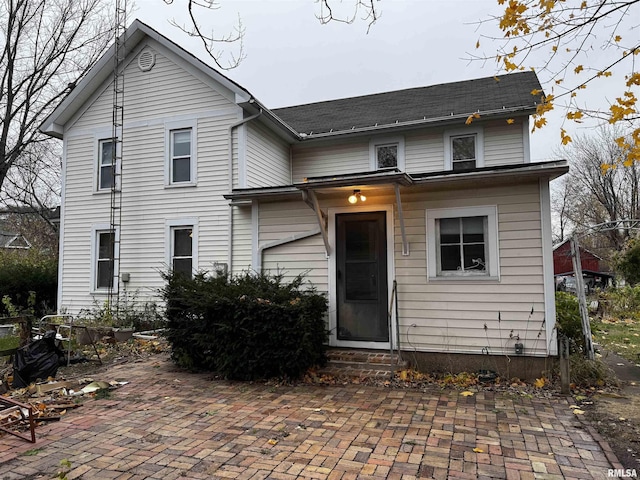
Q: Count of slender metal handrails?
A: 1